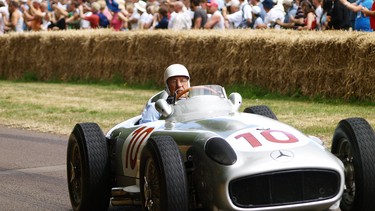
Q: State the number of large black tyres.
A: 4